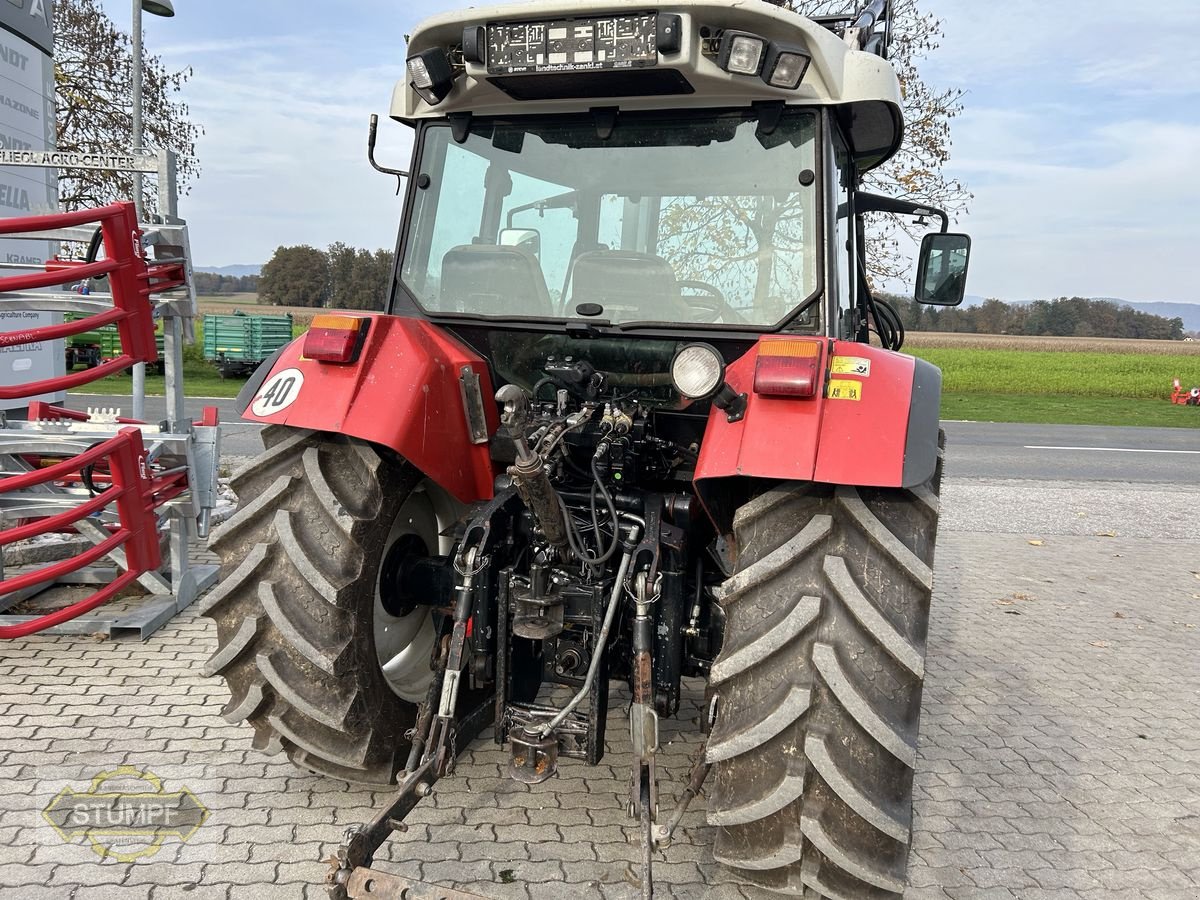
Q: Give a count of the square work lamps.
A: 4